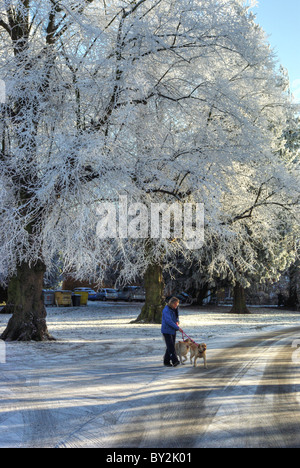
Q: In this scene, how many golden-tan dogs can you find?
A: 2